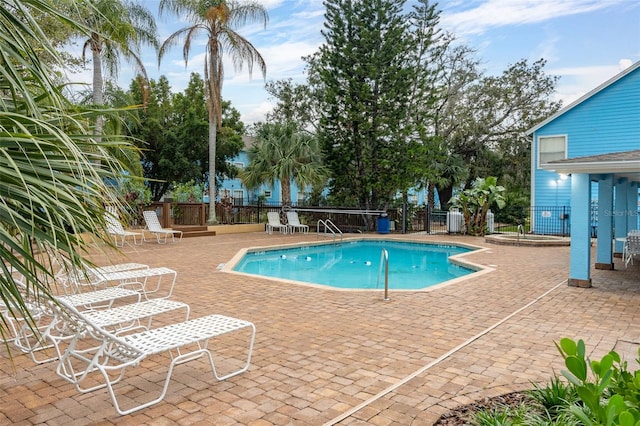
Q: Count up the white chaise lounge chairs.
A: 9